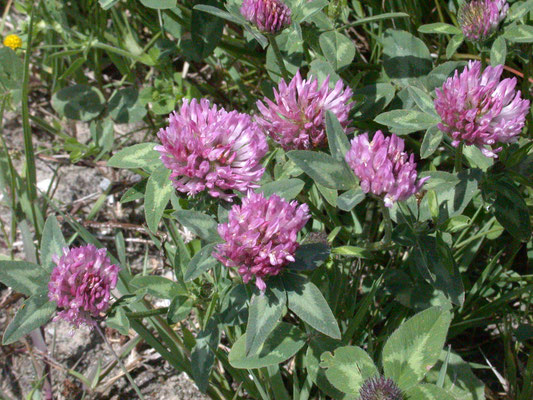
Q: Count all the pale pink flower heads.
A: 8